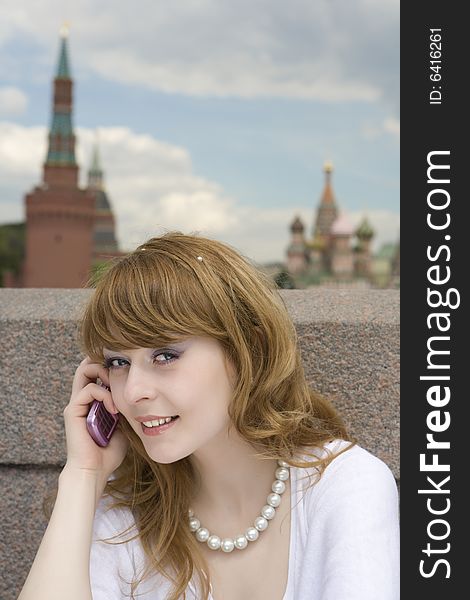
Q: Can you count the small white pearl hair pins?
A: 2